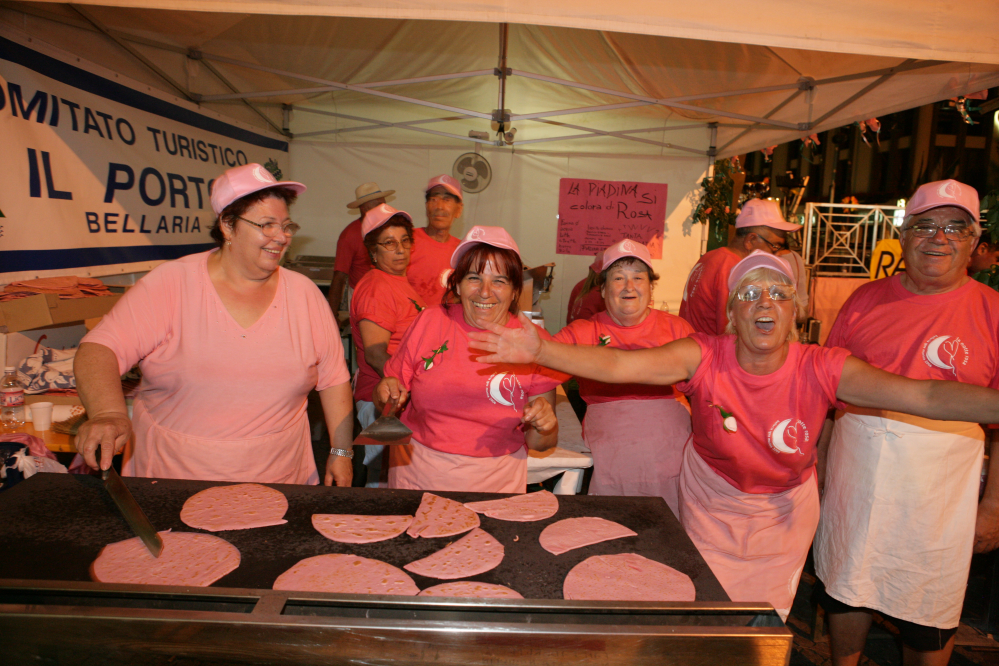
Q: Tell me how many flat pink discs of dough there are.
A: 10